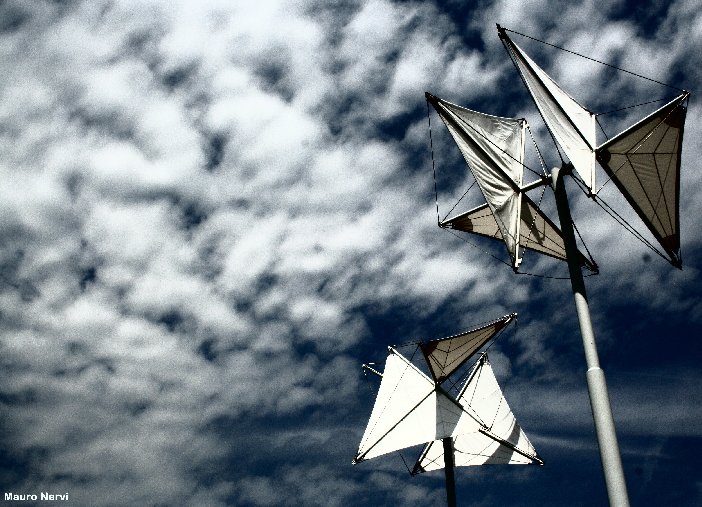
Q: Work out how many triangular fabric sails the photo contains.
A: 7